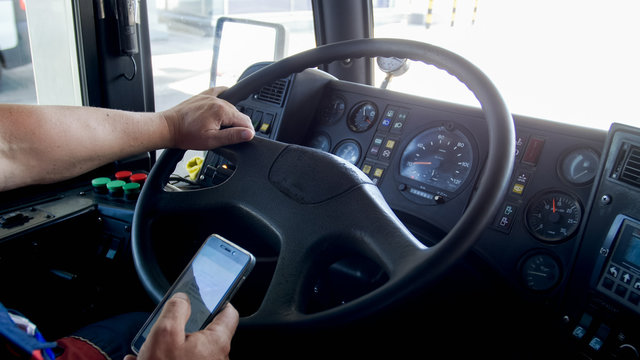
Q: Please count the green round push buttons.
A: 3